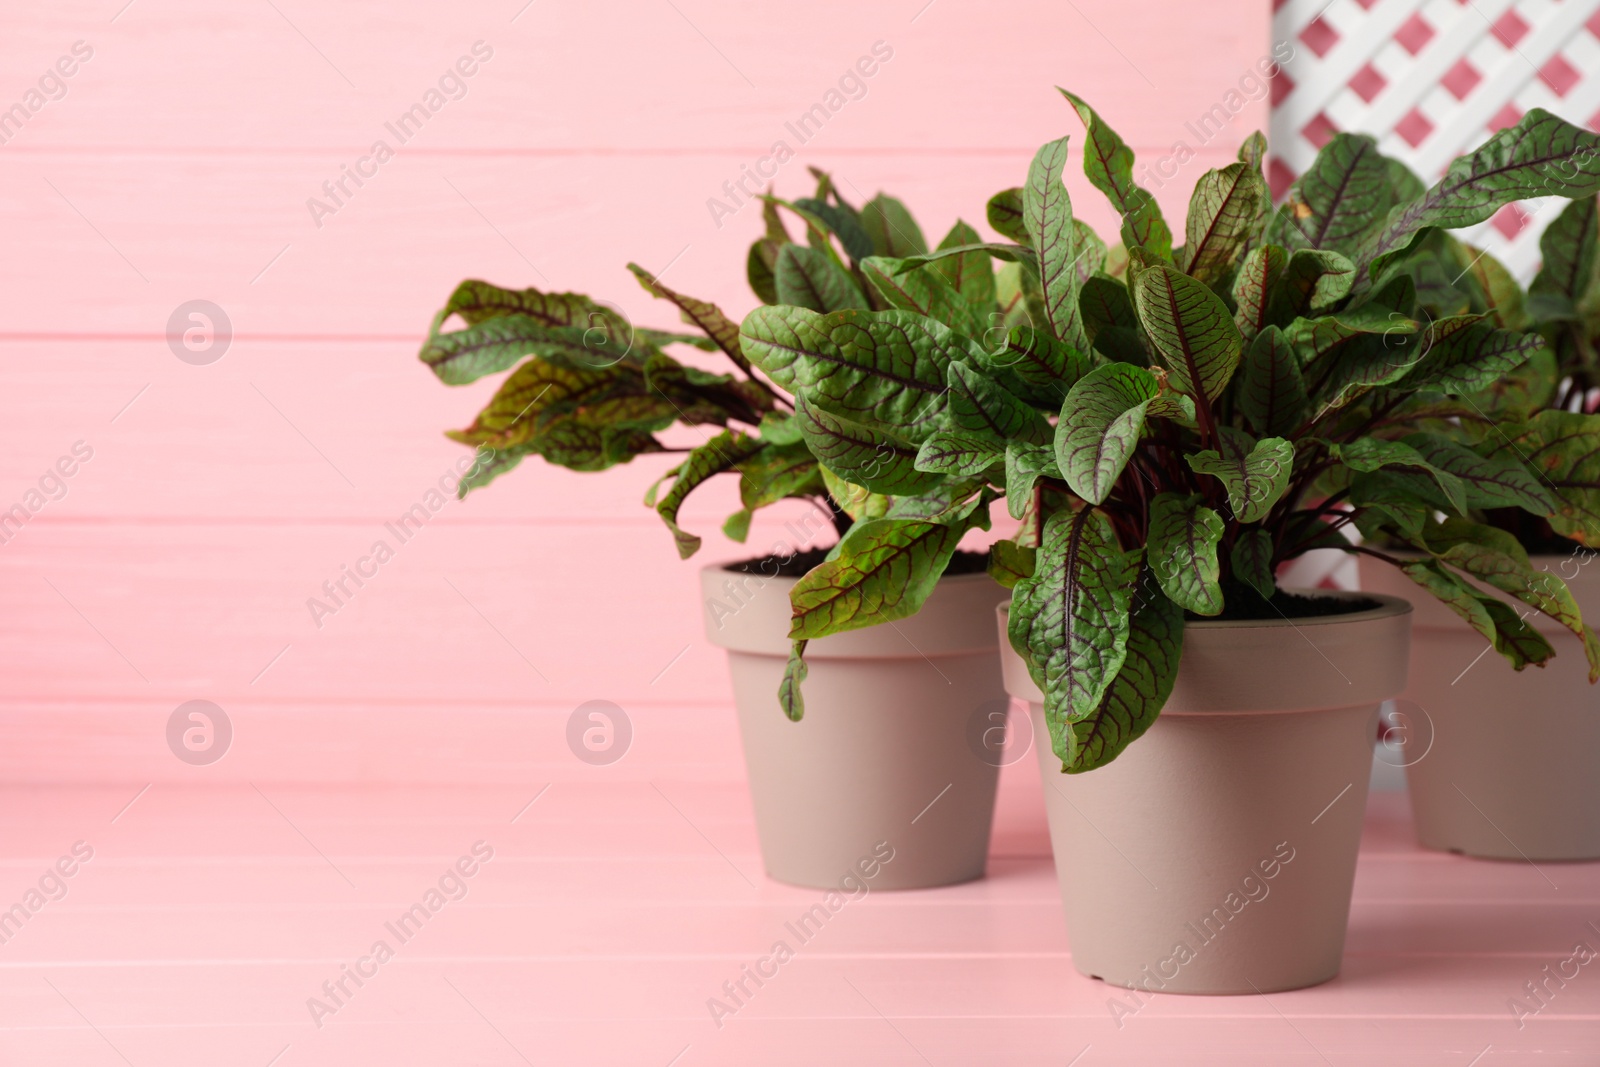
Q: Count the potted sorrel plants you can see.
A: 3